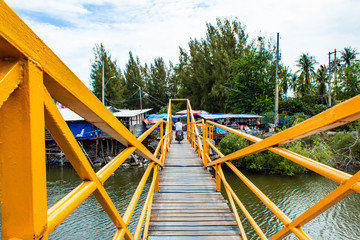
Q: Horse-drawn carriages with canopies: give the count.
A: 0